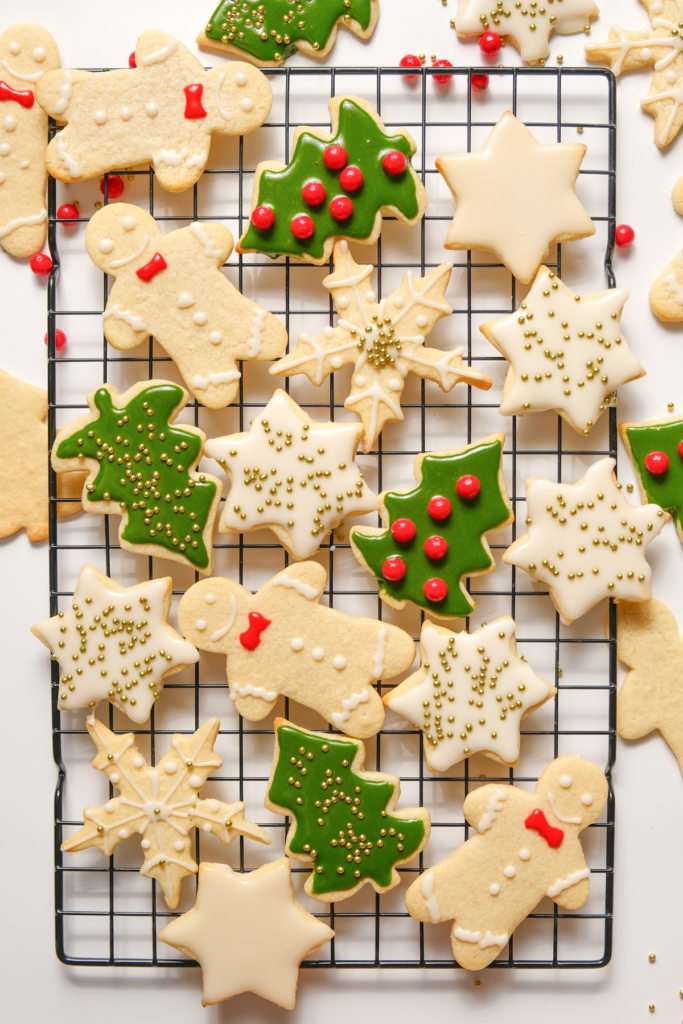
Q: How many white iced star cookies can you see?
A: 8